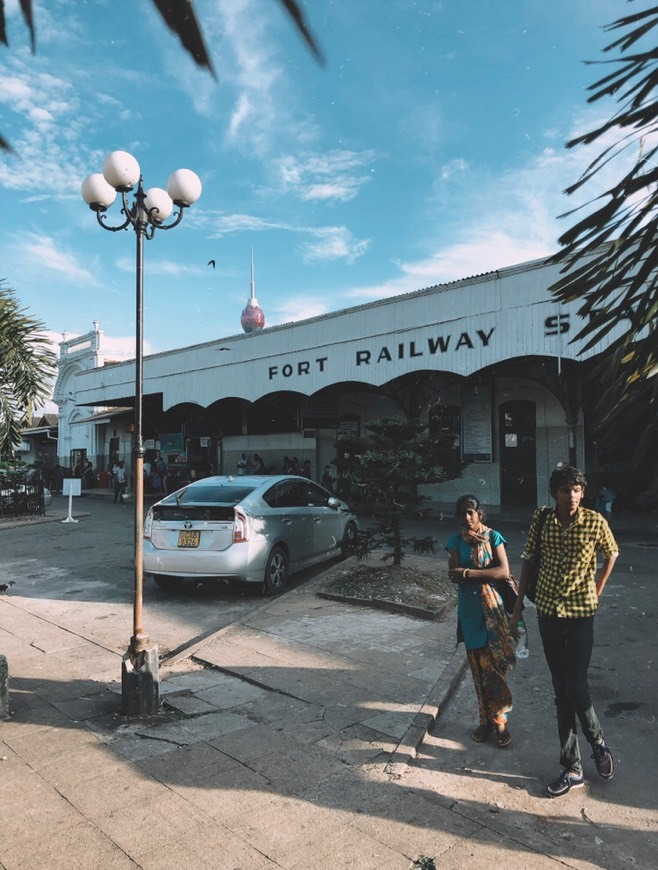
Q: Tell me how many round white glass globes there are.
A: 4